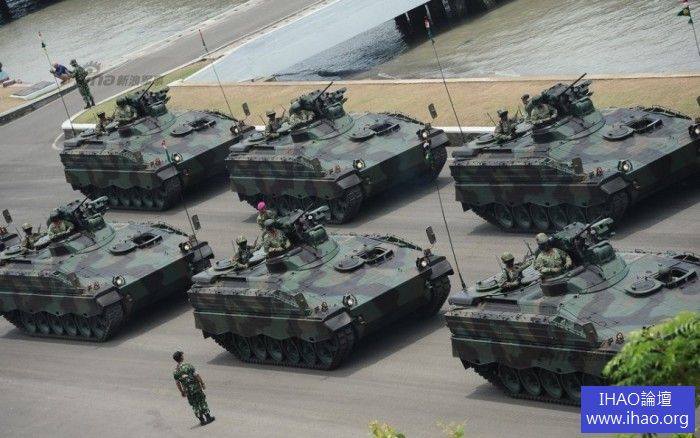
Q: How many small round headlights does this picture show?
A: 10